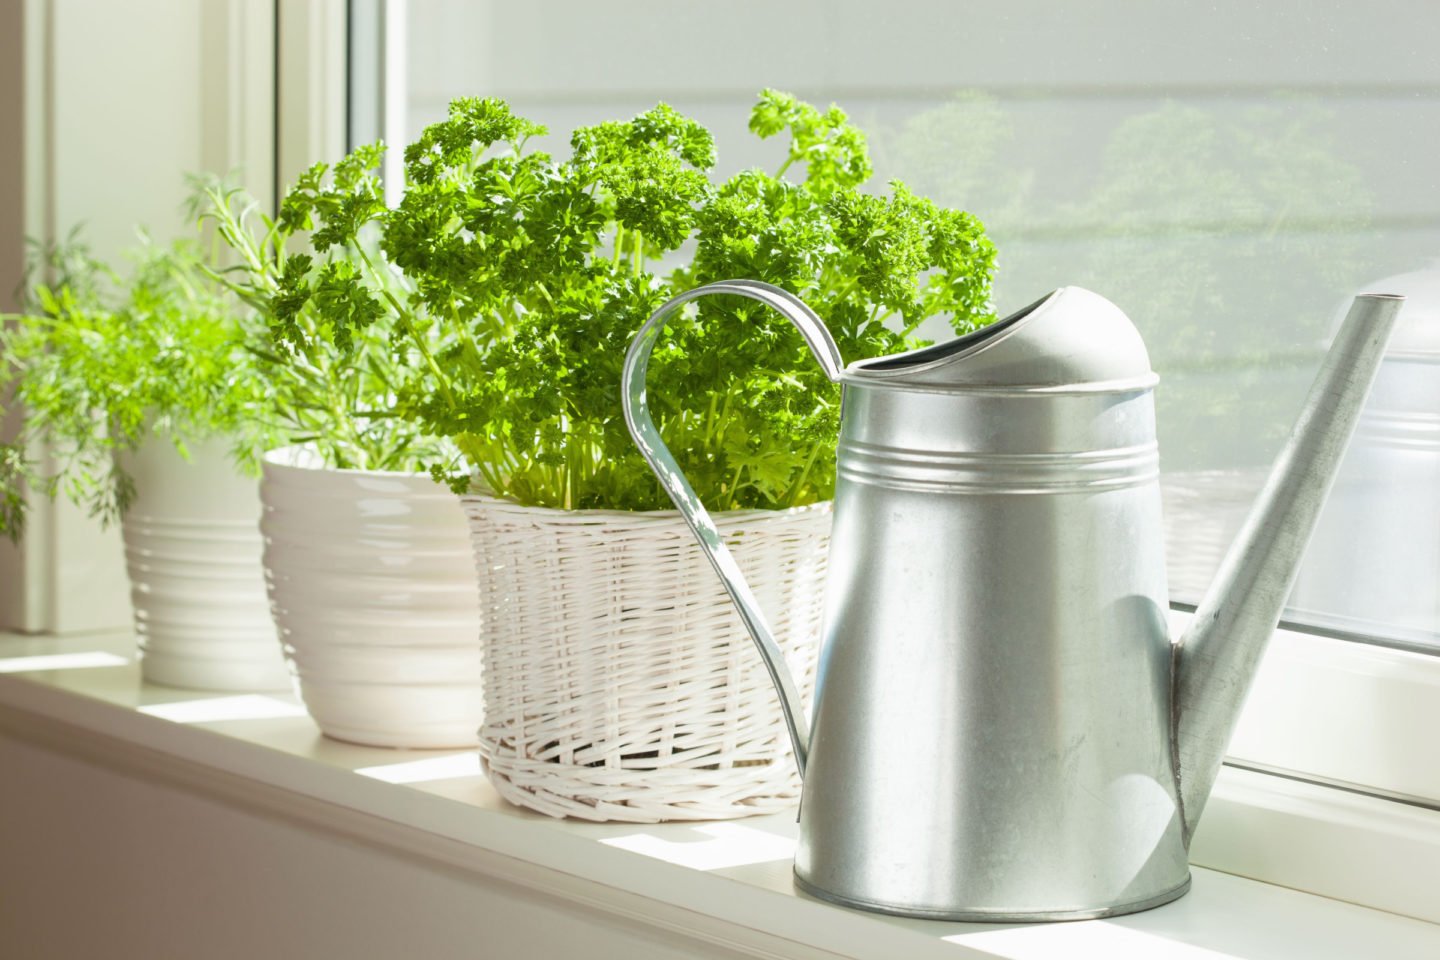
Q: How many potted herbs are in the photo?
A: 3